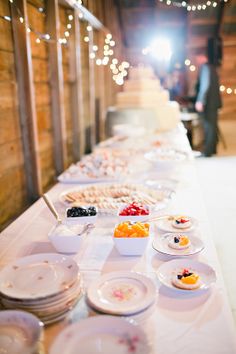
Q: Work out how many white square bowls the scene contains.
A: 4